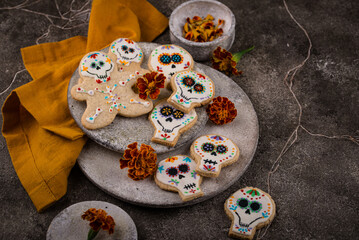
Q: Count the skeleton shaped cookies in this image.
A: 2